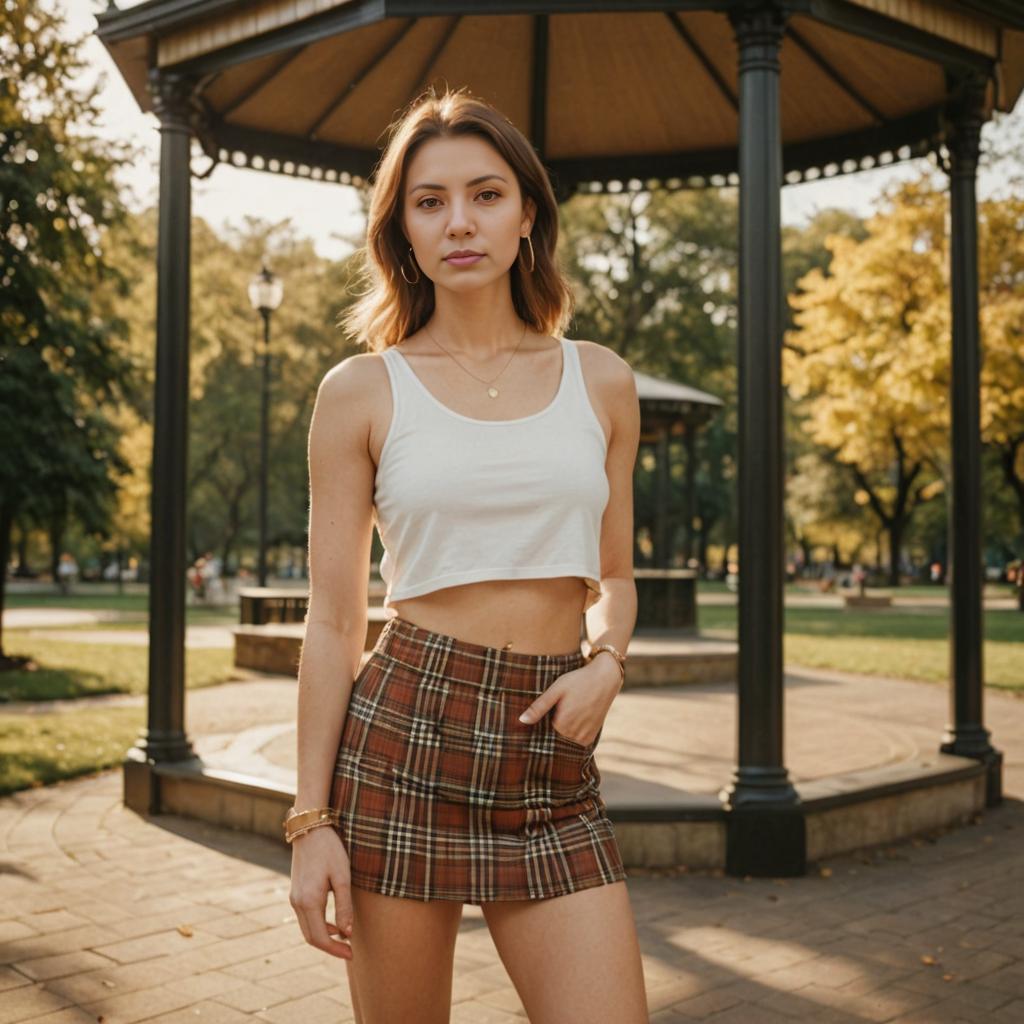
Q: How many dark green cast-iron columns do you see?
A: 3